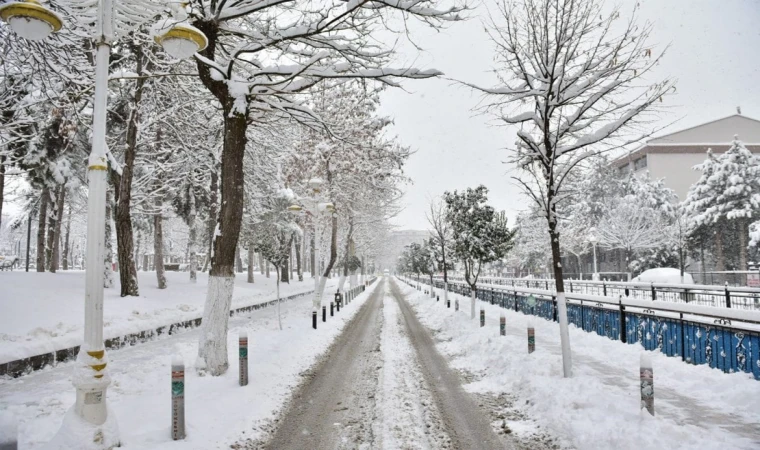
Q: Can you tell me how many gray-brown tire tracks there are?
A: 2